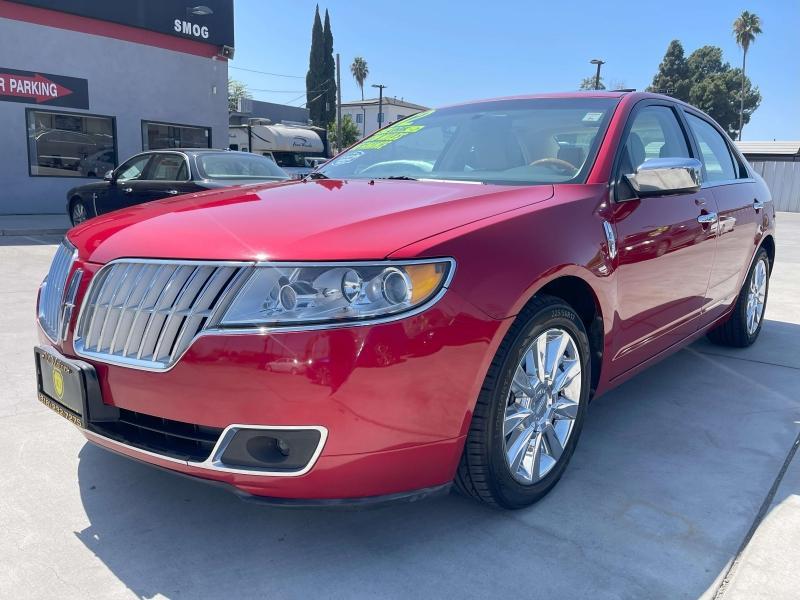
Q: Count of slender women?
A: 0